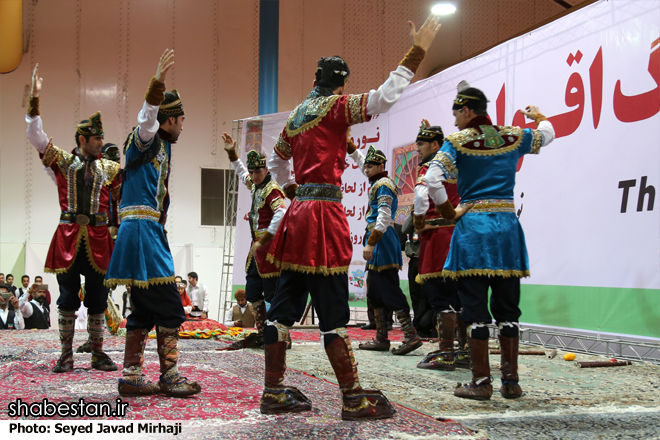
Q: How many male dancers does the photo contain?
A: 8